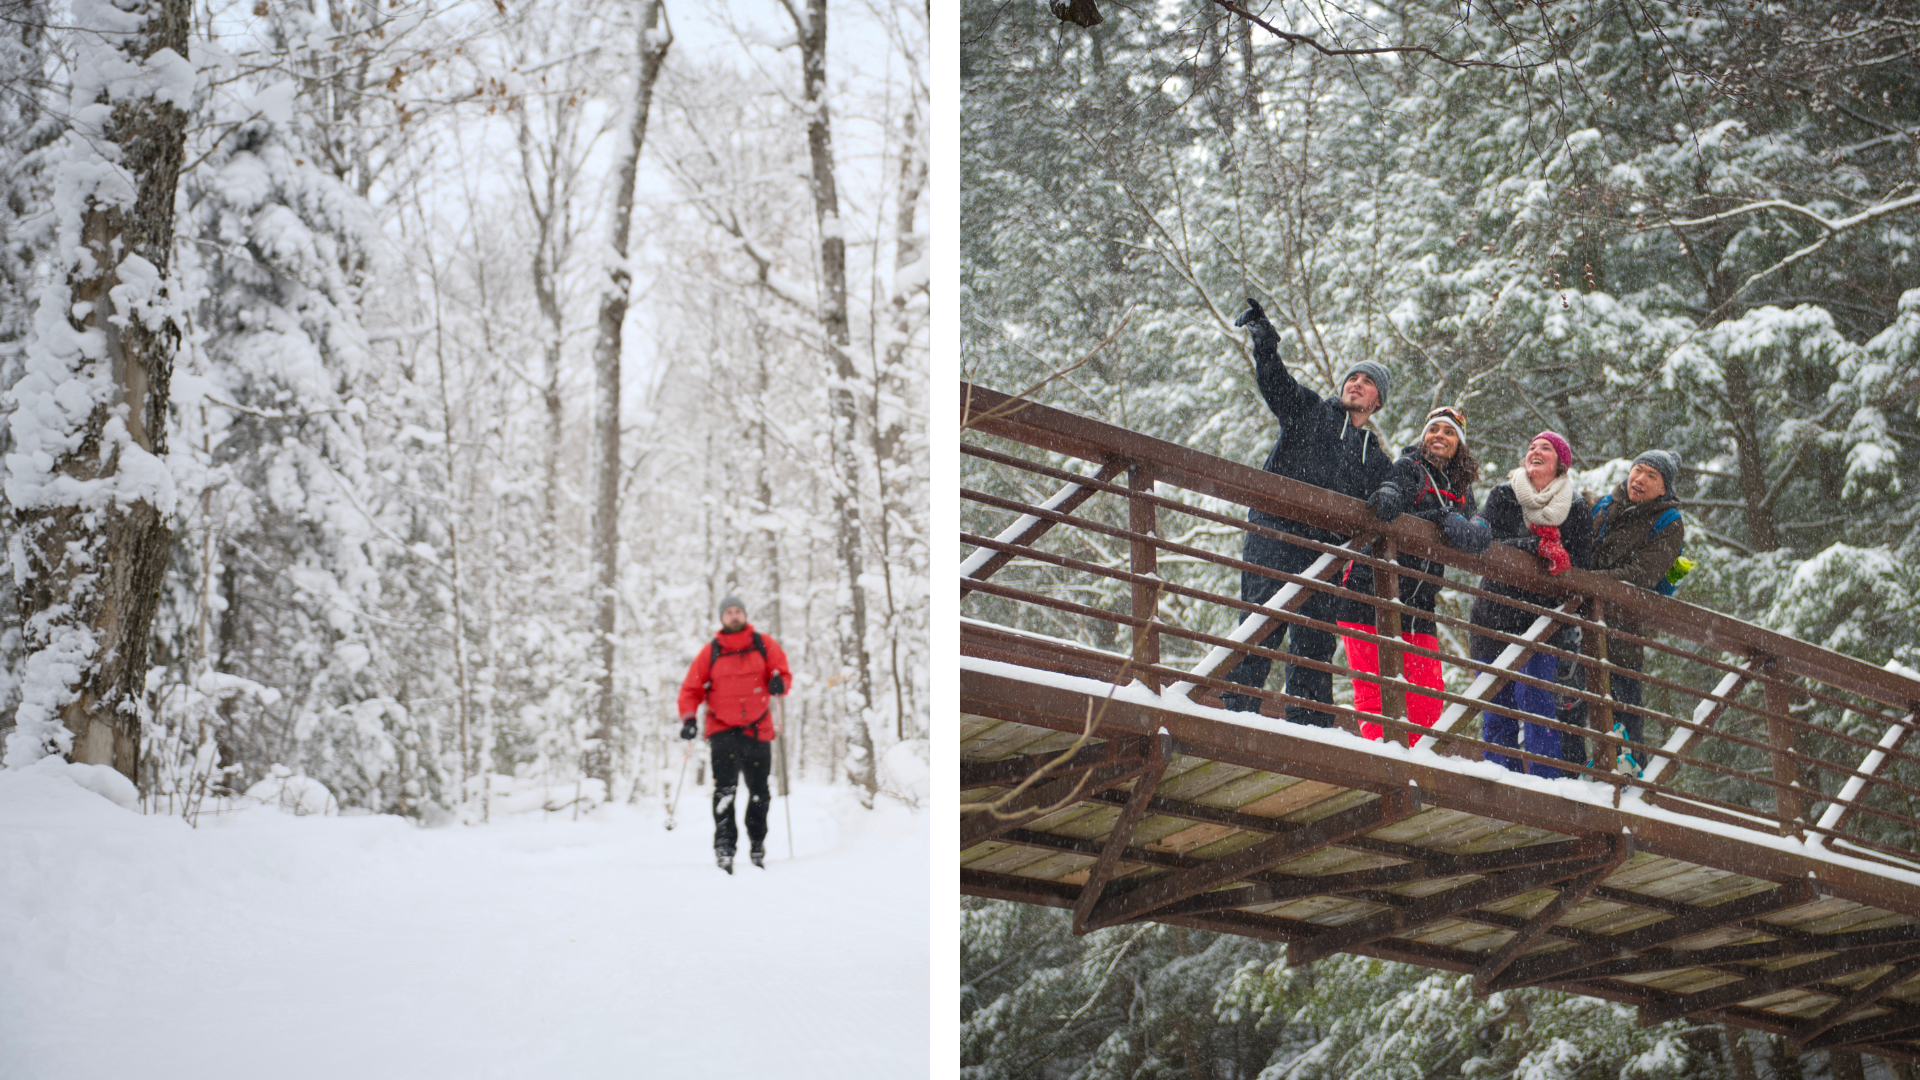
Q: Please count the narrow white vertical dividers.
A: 1